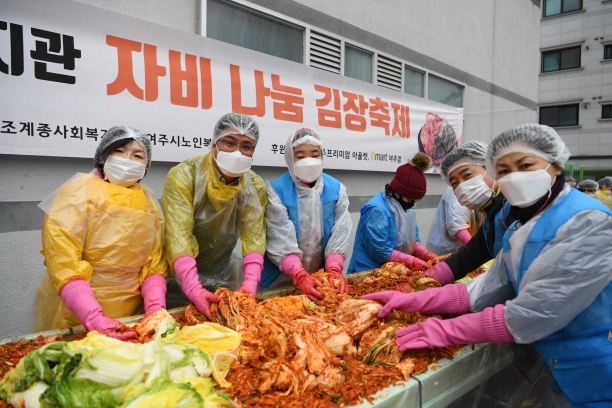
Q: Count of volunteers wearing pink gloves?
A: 7